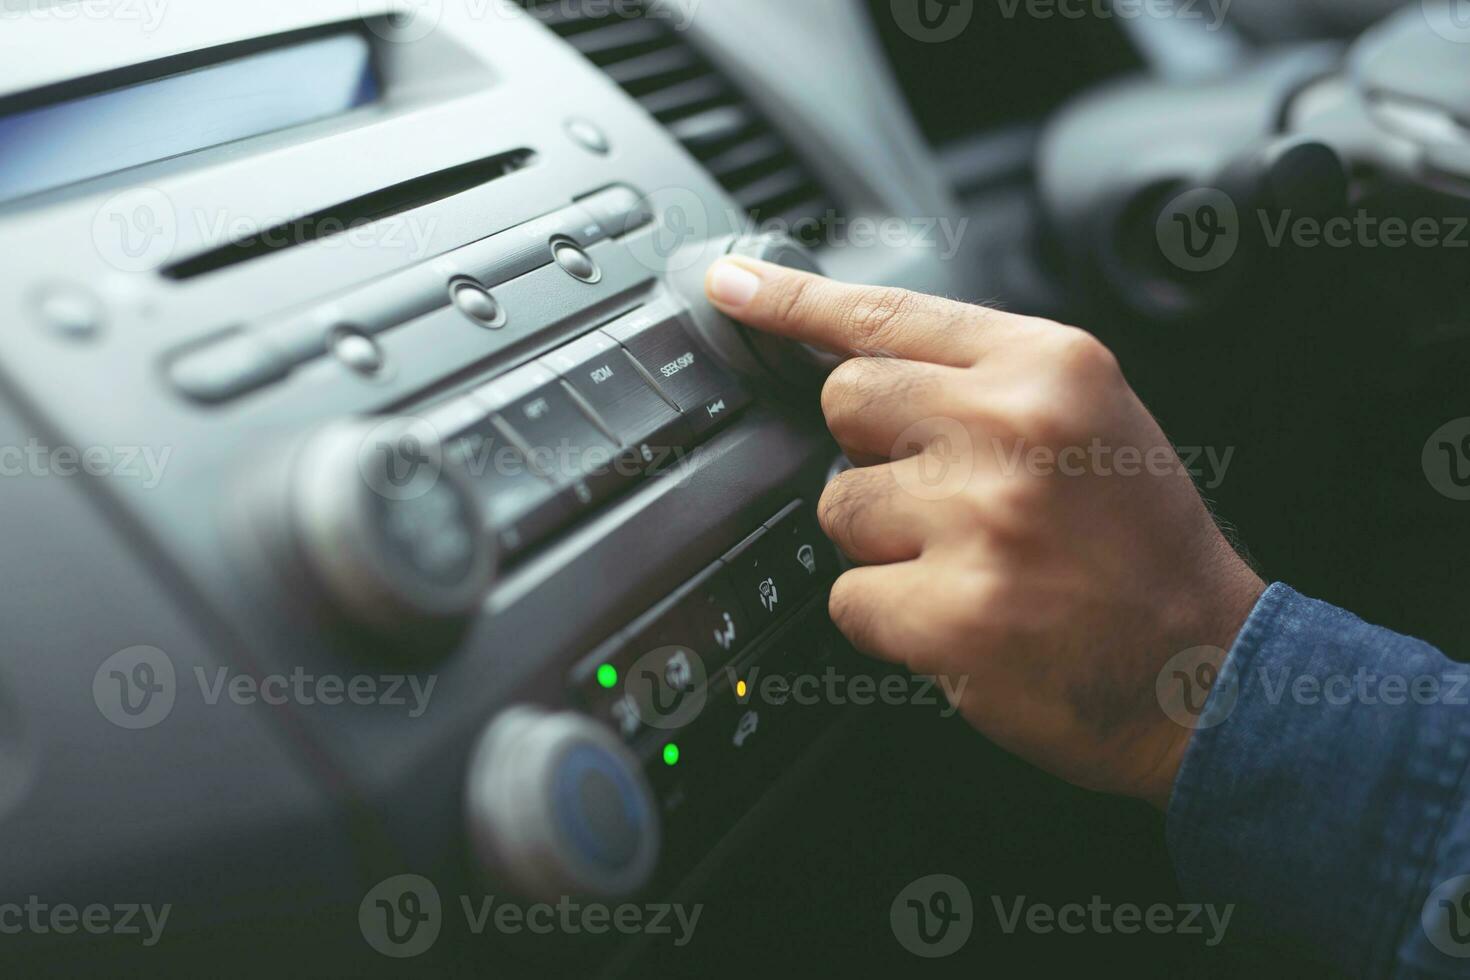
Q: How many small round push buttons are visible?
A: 5